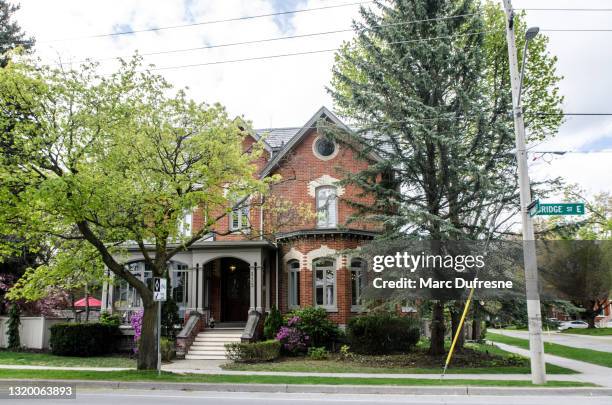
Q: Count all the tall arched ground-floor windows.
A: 3